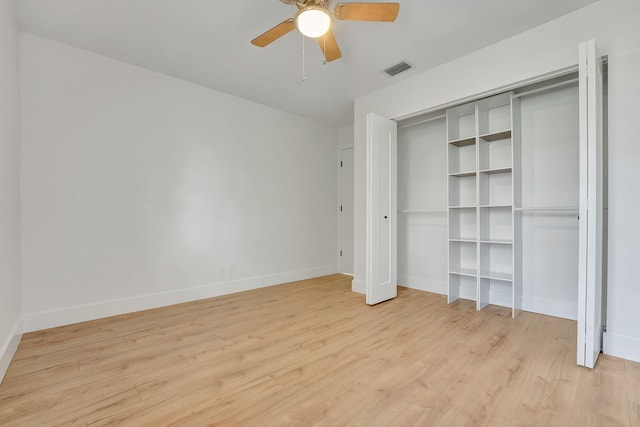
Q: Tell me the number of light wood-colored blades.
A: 3